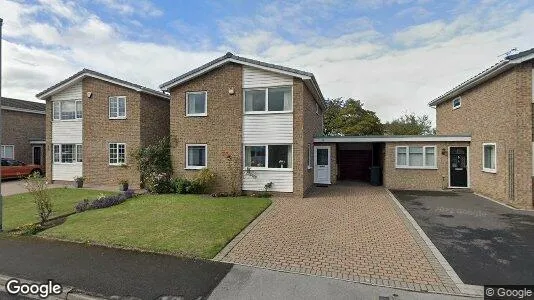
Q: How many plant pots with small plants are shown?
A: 2